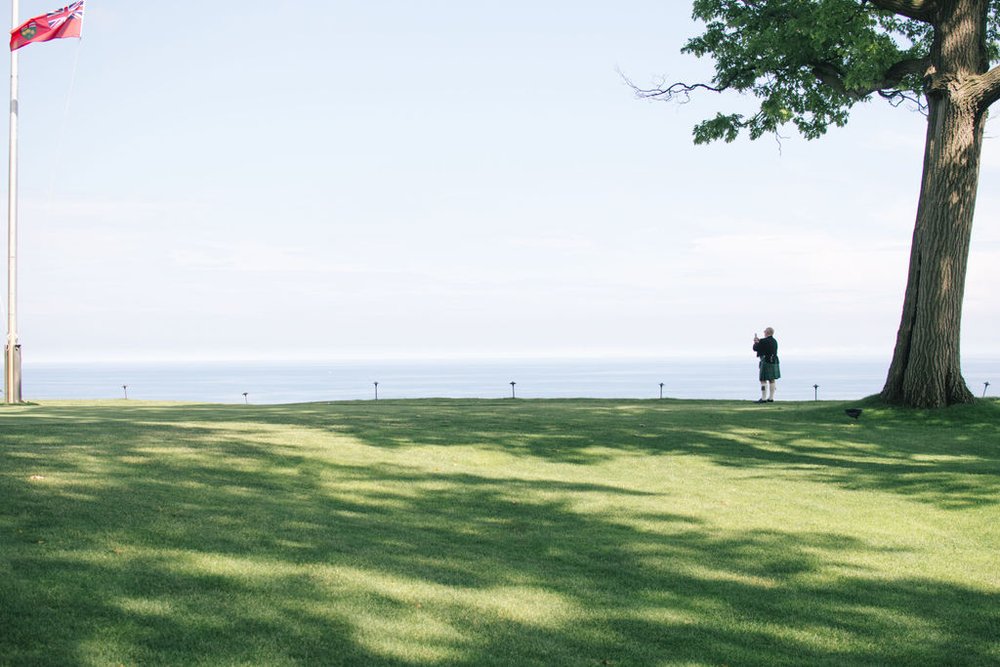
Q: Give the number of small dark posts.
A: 7